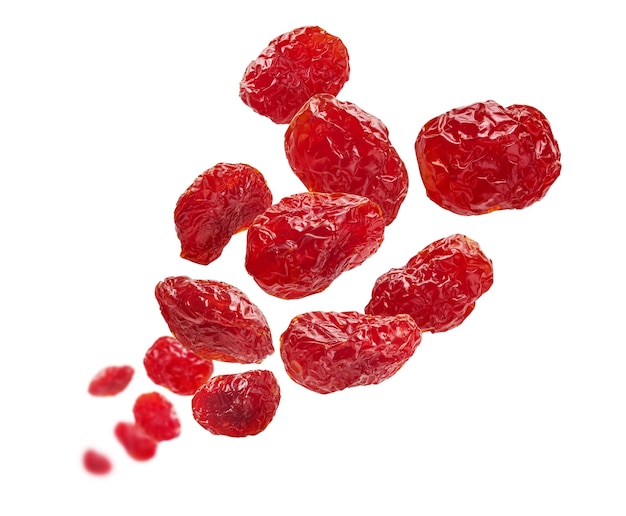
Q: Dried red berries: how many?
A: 14